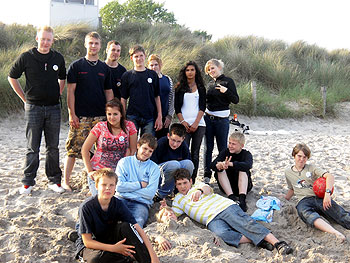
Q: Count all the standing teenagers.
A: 7